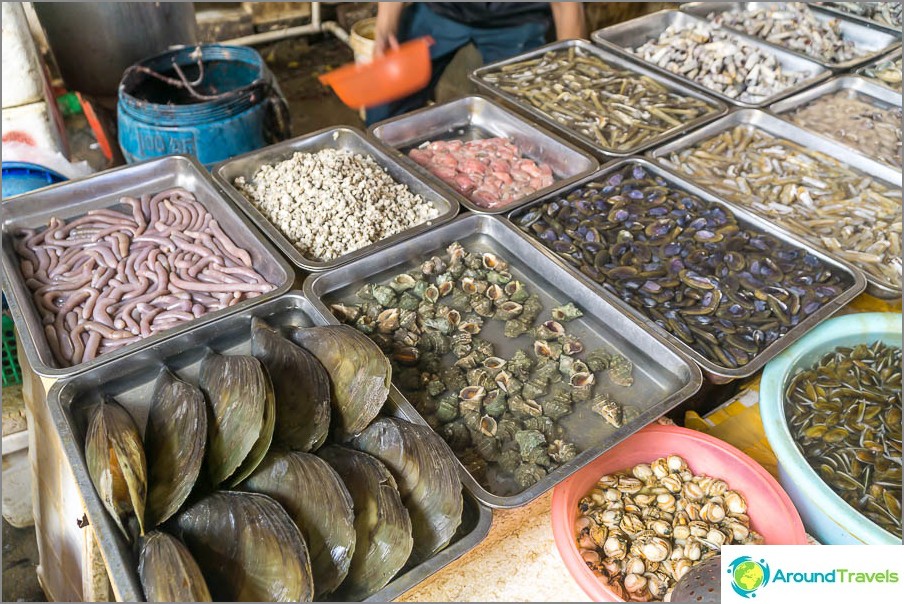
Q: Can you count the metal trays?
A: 13